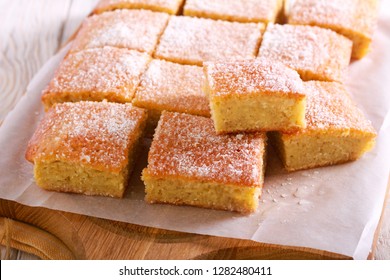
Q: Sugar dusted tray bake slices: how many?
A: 12